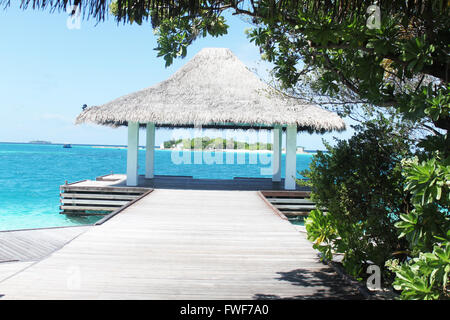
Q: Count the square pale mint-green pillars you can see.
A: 4